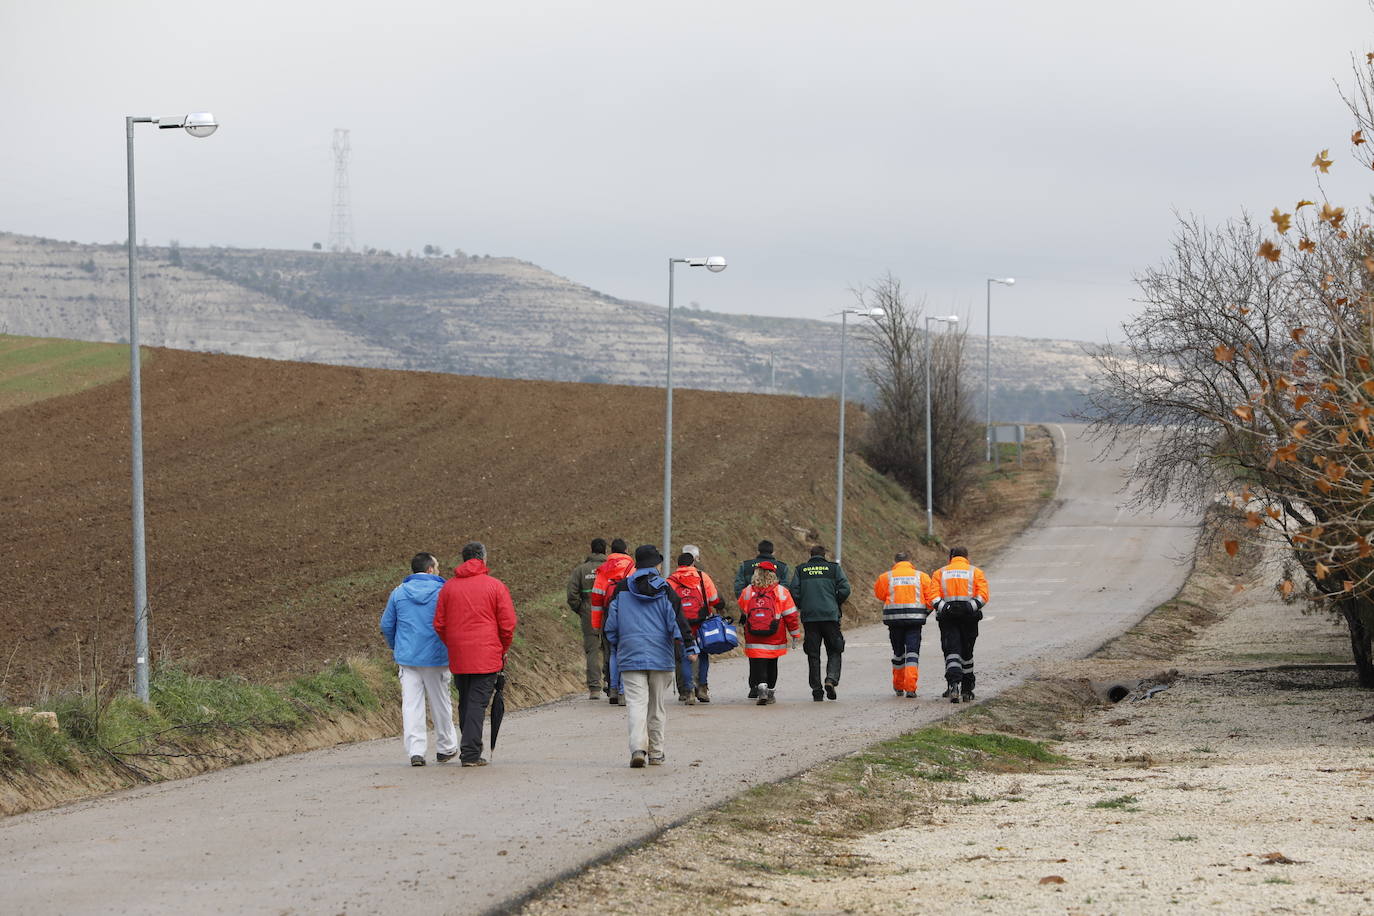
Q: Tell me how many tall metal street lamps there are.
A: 5